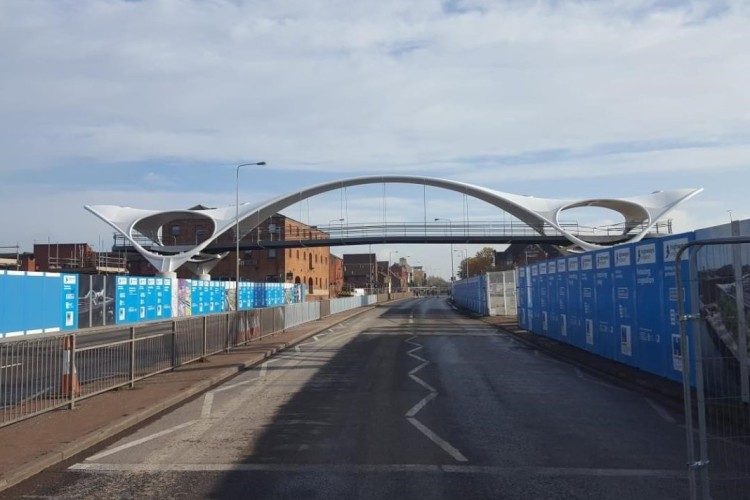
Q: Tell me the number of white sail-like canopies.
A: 2